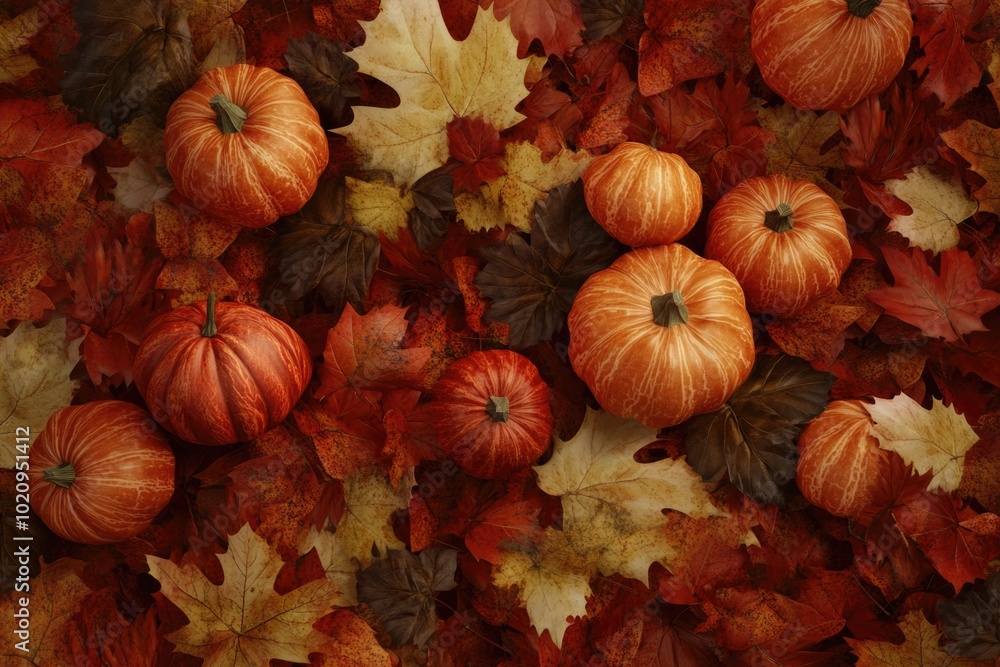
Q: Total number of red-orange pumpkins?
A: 9